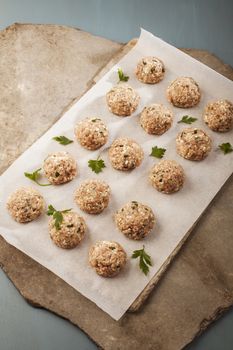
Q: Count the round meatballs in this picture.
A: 15